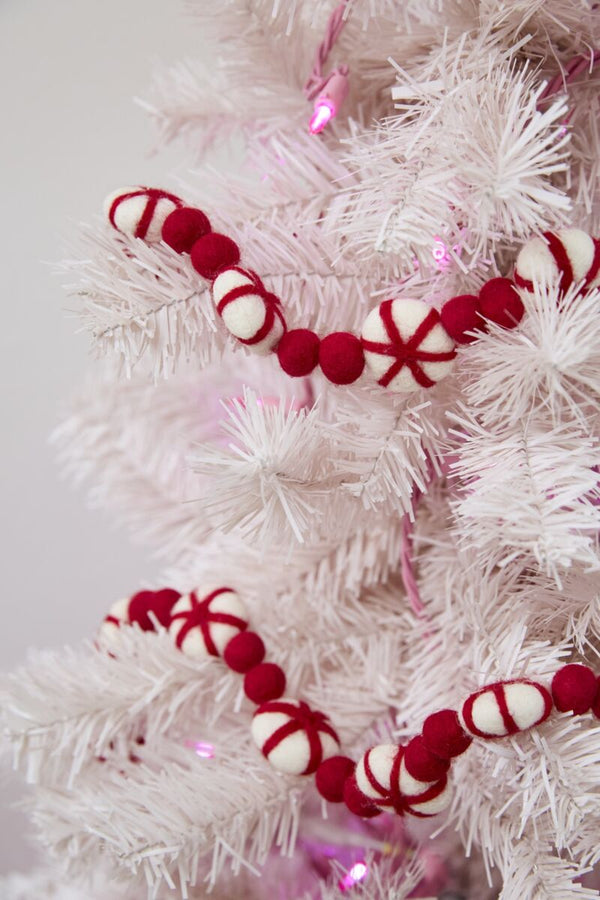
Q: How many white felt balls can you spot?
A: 9